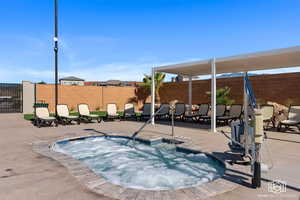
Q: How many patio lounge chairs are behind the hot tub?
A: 13